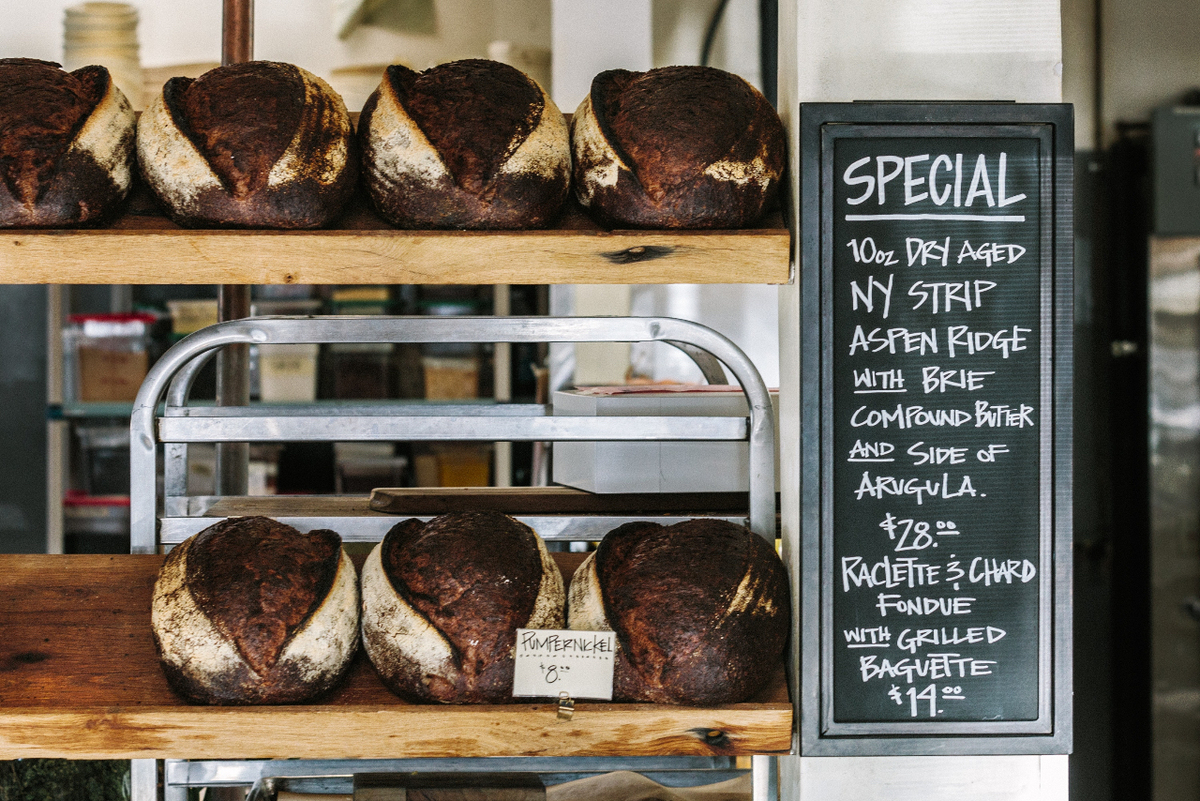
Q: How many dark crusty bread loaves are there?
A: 7